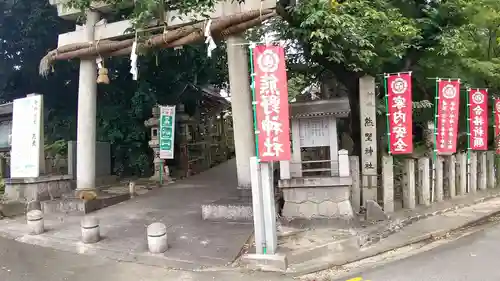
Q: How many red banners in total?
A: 5